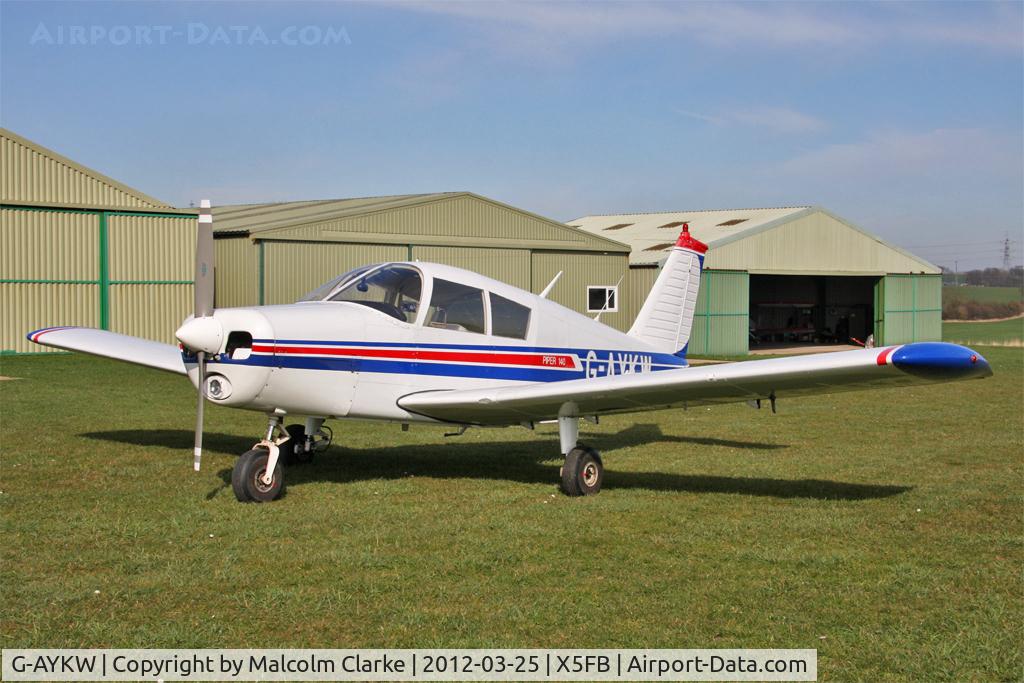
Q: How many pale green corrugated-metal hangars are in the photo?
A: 3